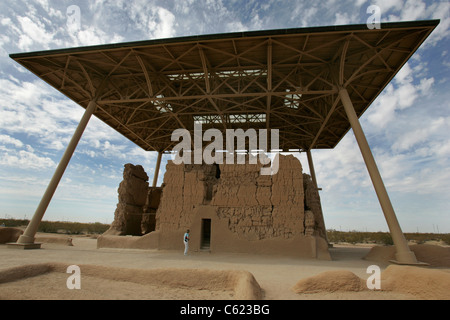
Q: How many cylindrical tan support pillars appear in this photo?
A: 4